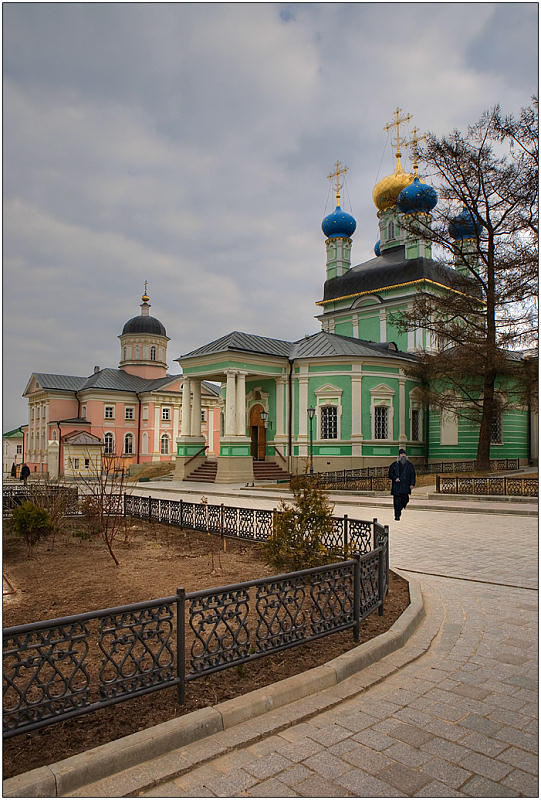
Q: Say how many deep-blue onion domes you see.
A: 4